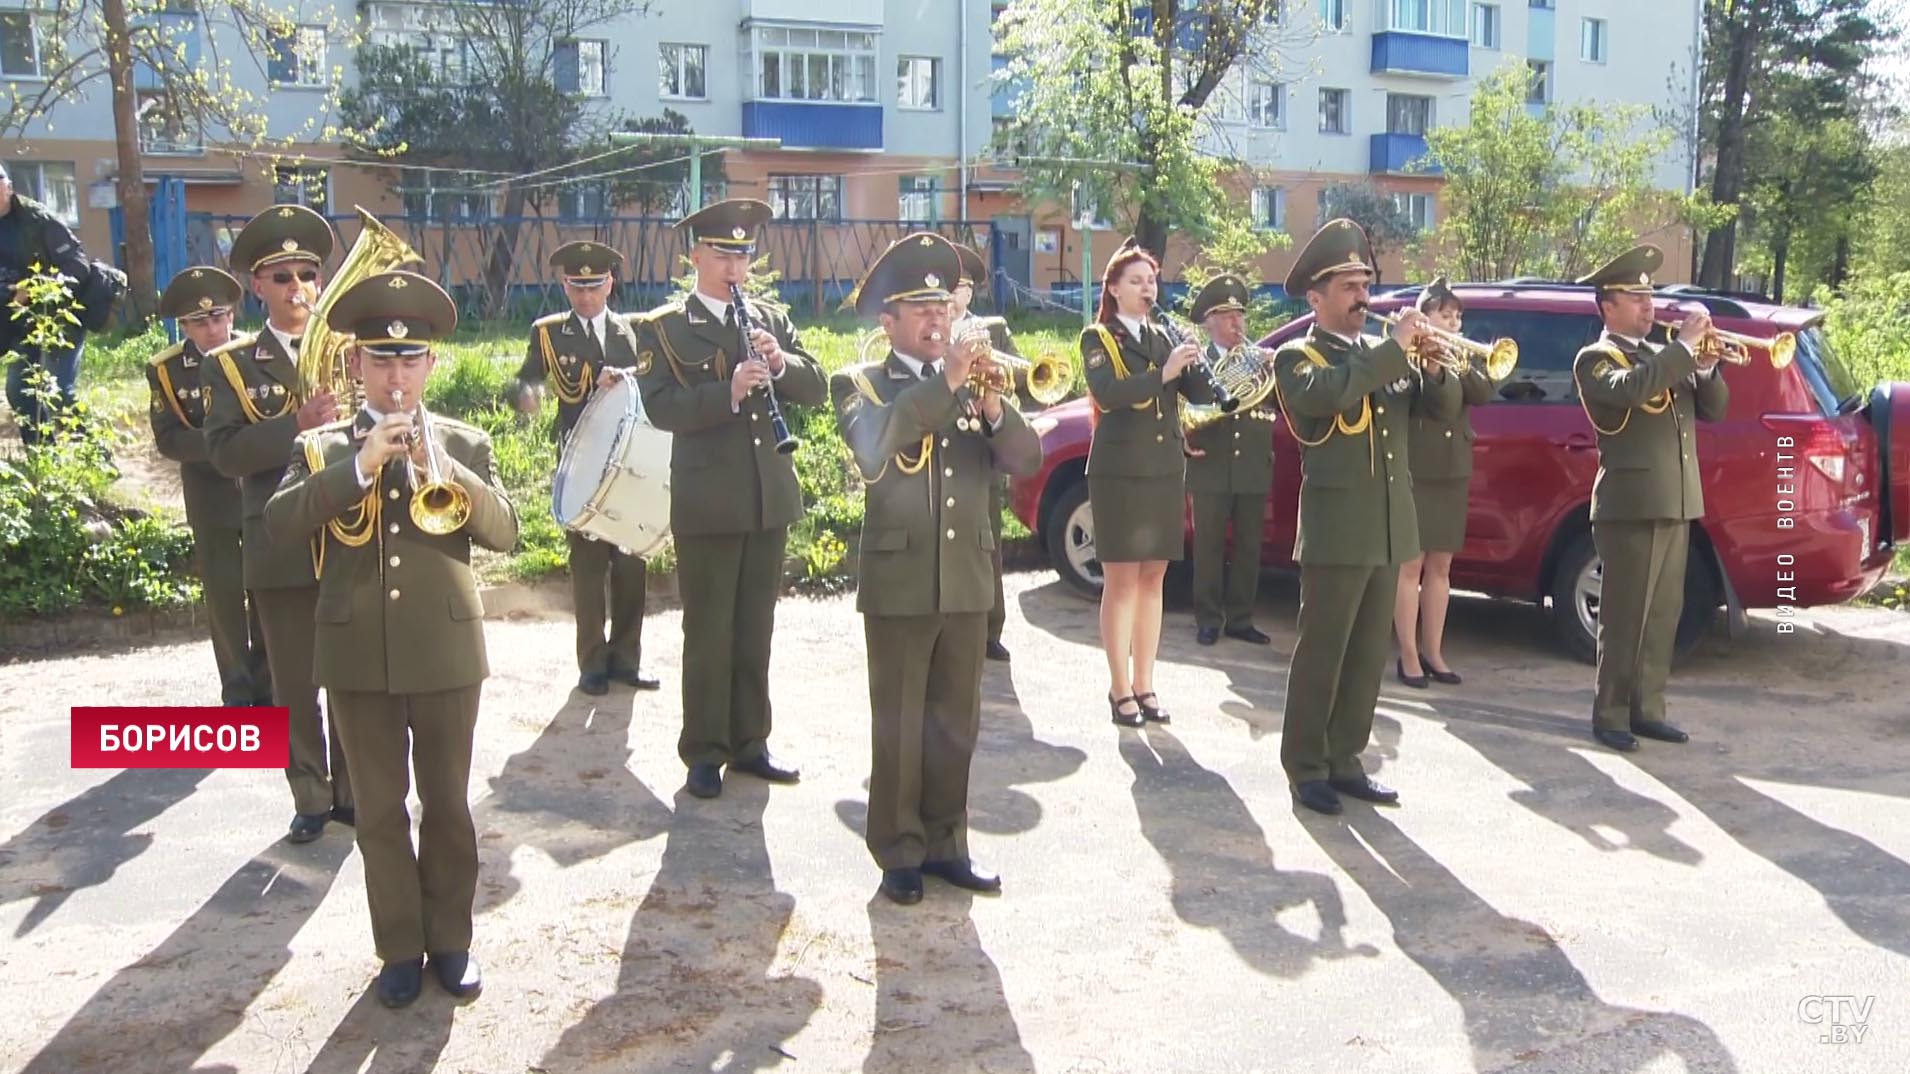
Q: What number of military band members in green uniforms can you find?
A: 12